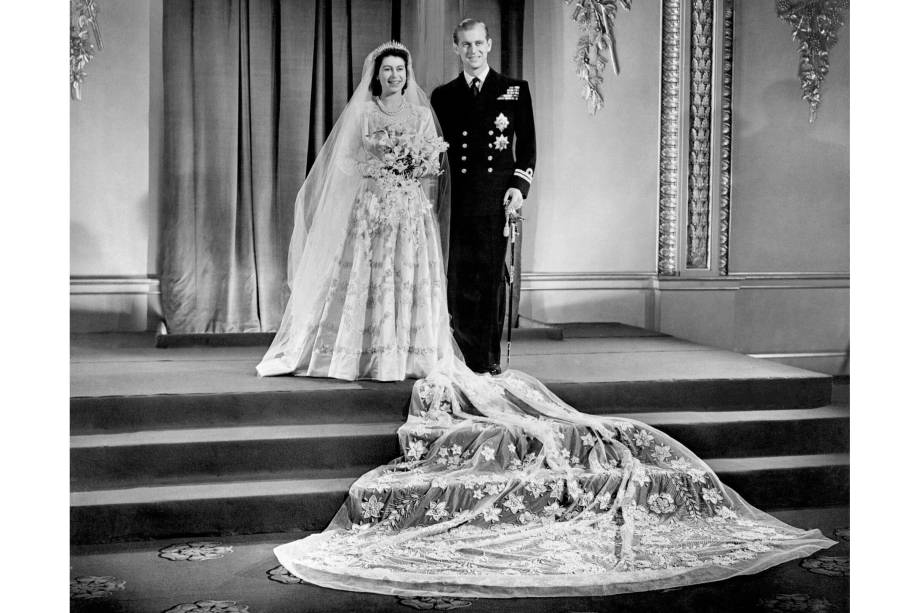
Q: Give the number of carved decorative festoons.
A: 3